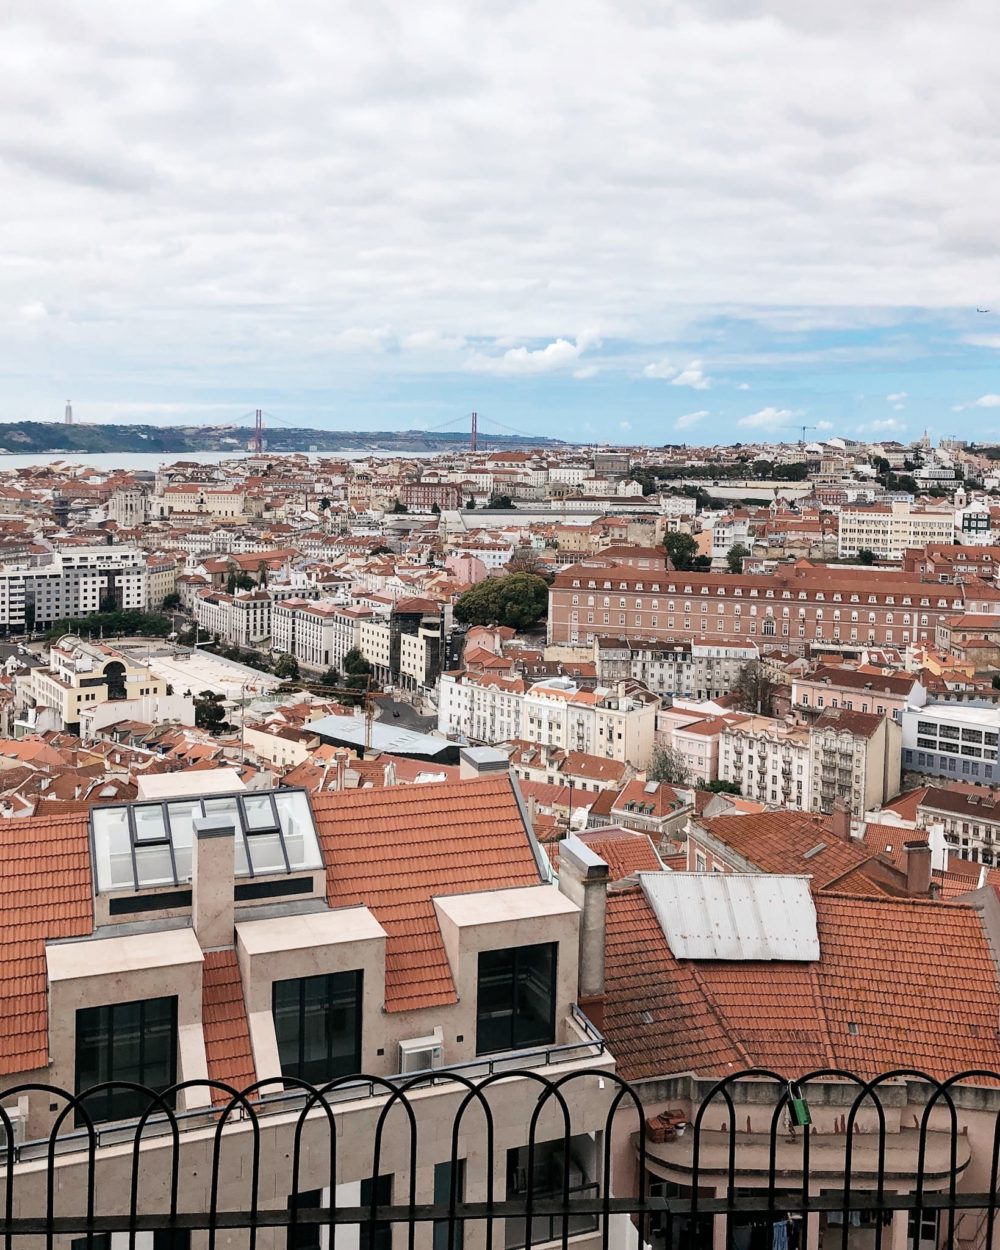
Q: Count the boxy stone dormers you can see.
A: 3